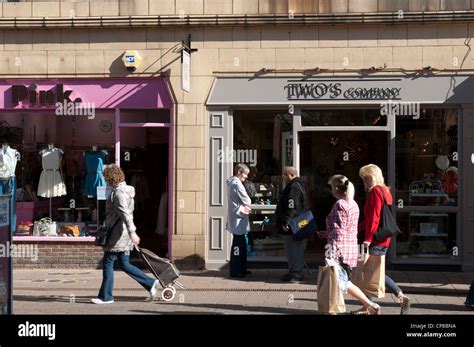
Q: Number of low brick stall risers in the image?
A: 1